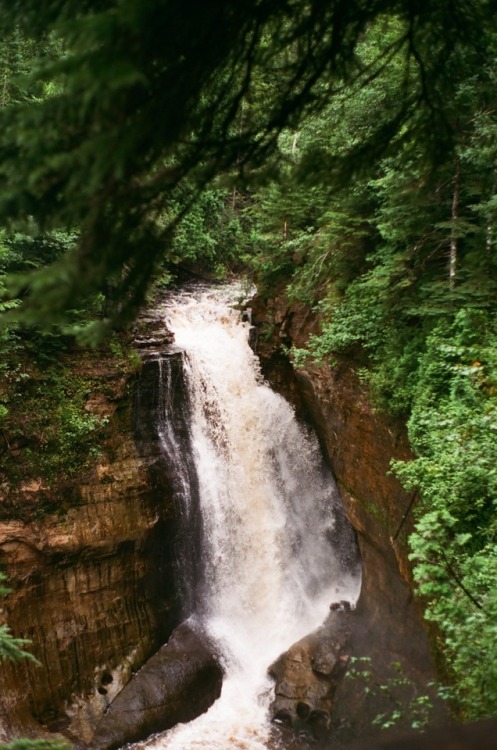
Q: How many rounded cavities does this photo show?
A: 5